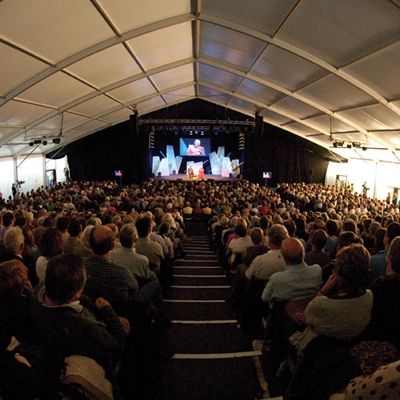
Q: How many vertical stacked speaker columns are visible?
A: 2